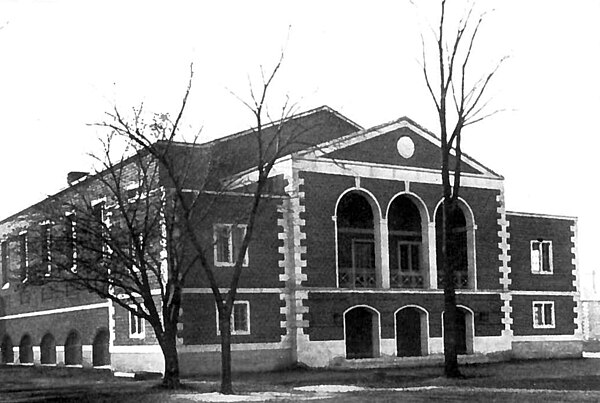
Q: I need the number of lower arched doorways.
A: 3